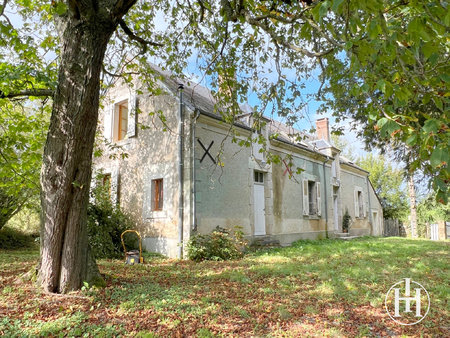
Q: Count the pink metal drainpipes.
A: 0